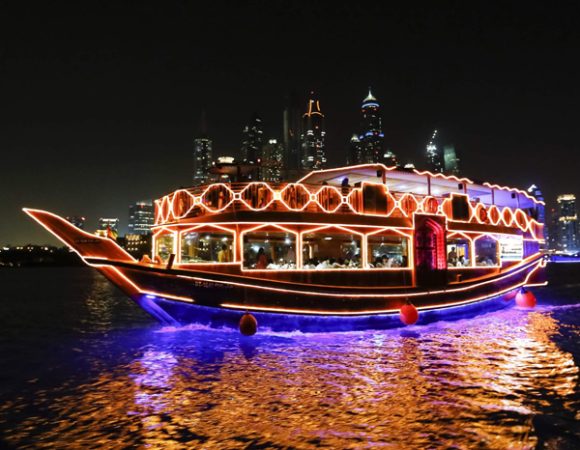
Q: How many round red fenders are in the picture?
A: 3